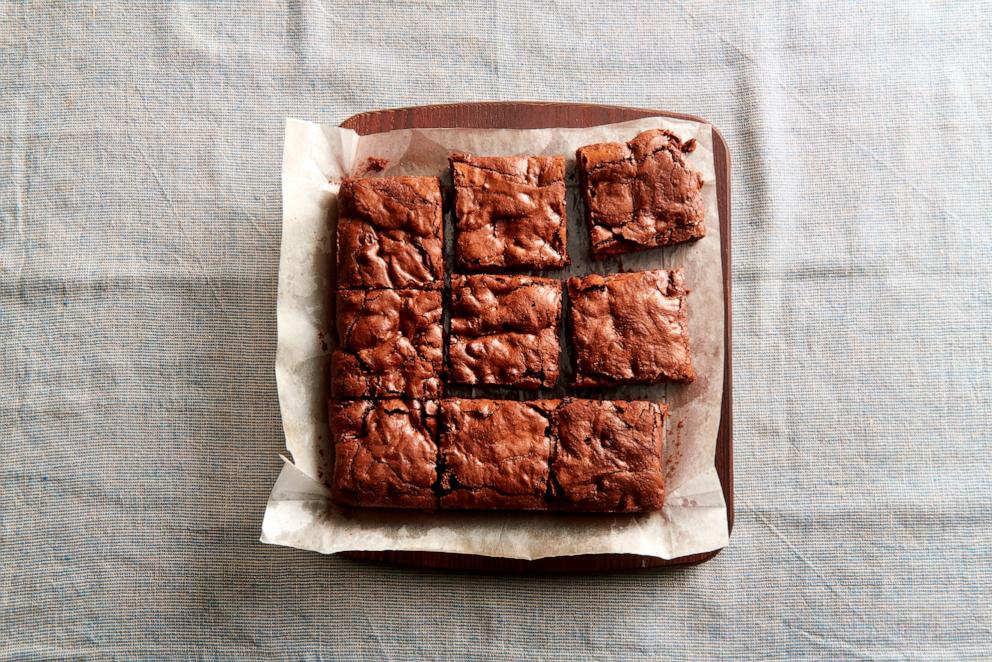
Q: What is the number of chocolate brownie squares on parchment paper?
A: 9